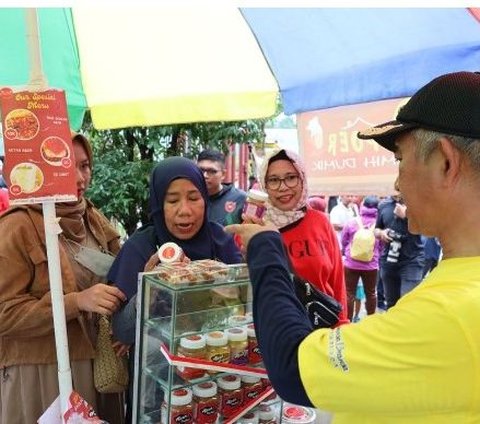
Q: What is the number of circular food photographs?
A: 3